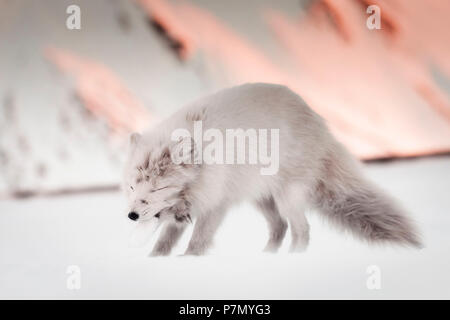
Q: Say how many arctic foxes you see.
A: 1